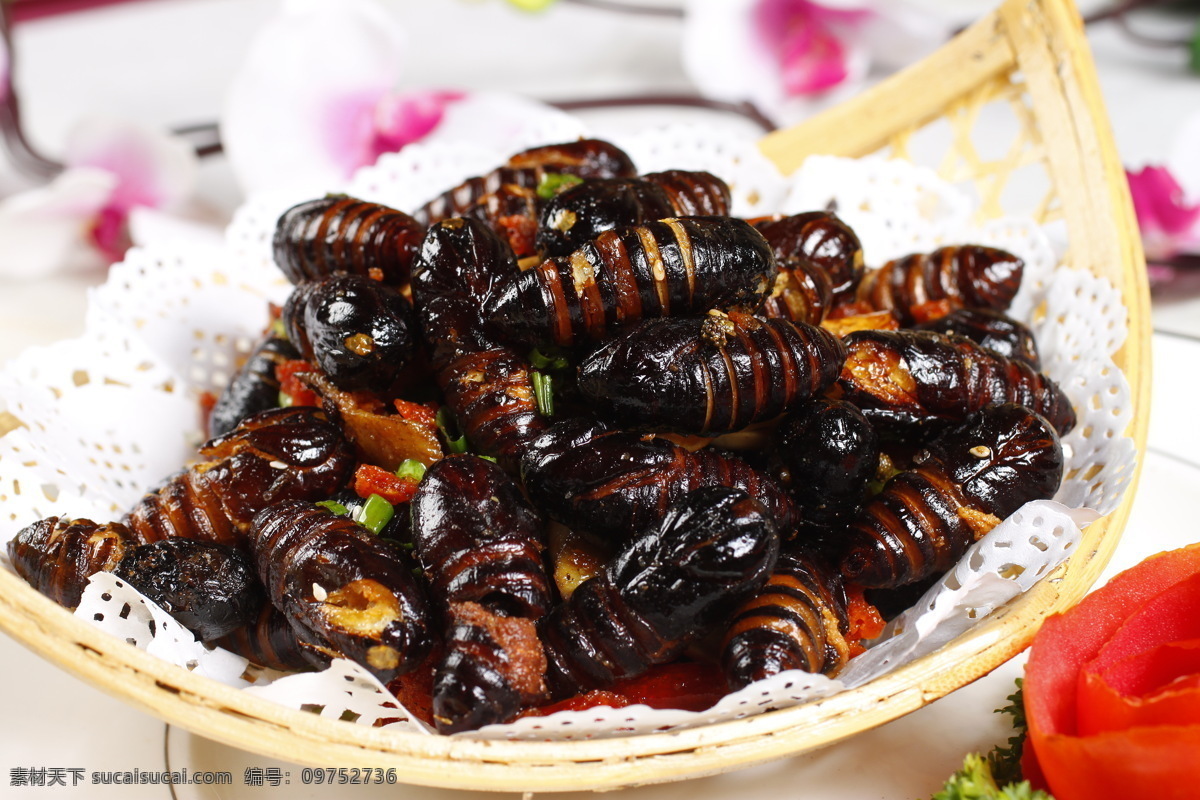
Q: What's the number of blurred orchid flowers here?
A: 4